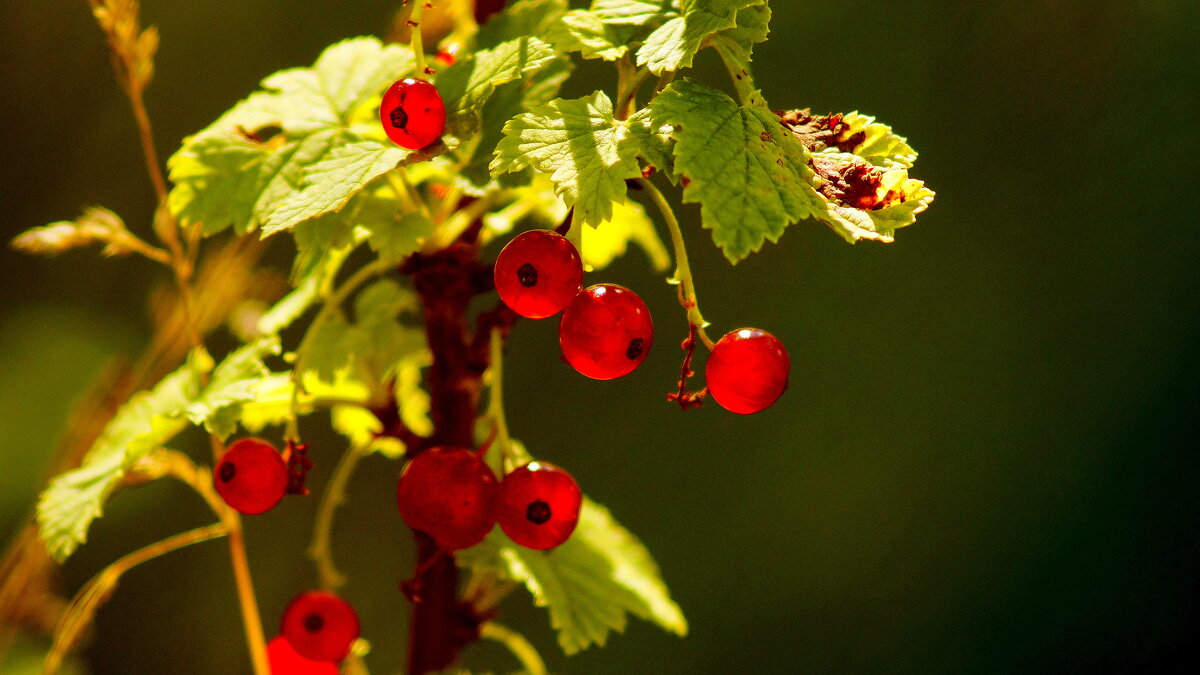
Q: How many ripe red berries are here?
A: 9